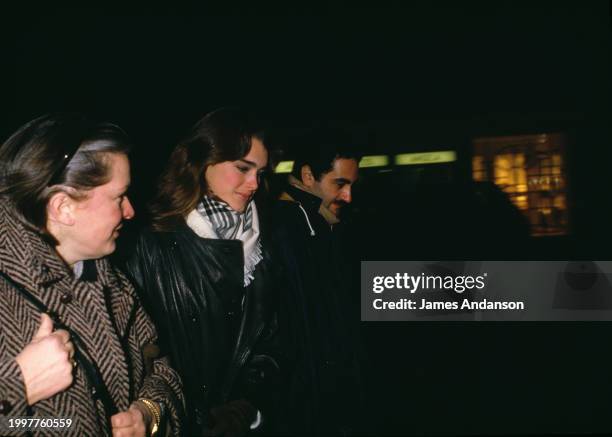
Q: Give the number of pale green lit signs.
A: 3